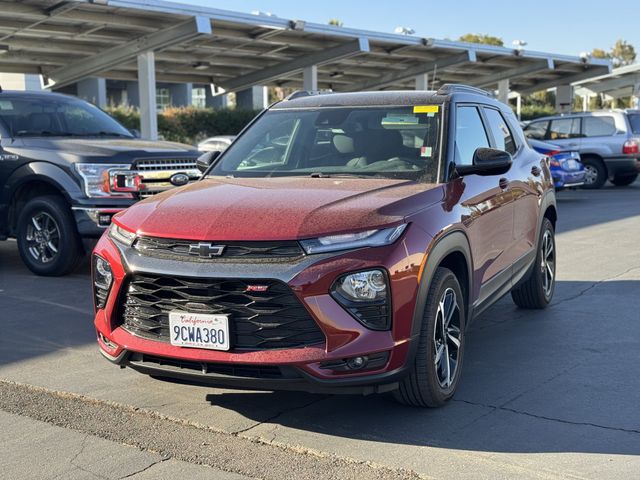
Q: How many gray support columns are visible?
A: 5